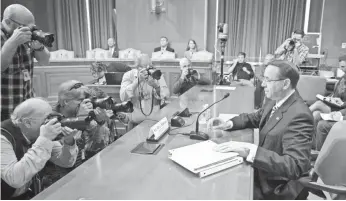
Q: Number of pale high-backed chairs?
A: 5